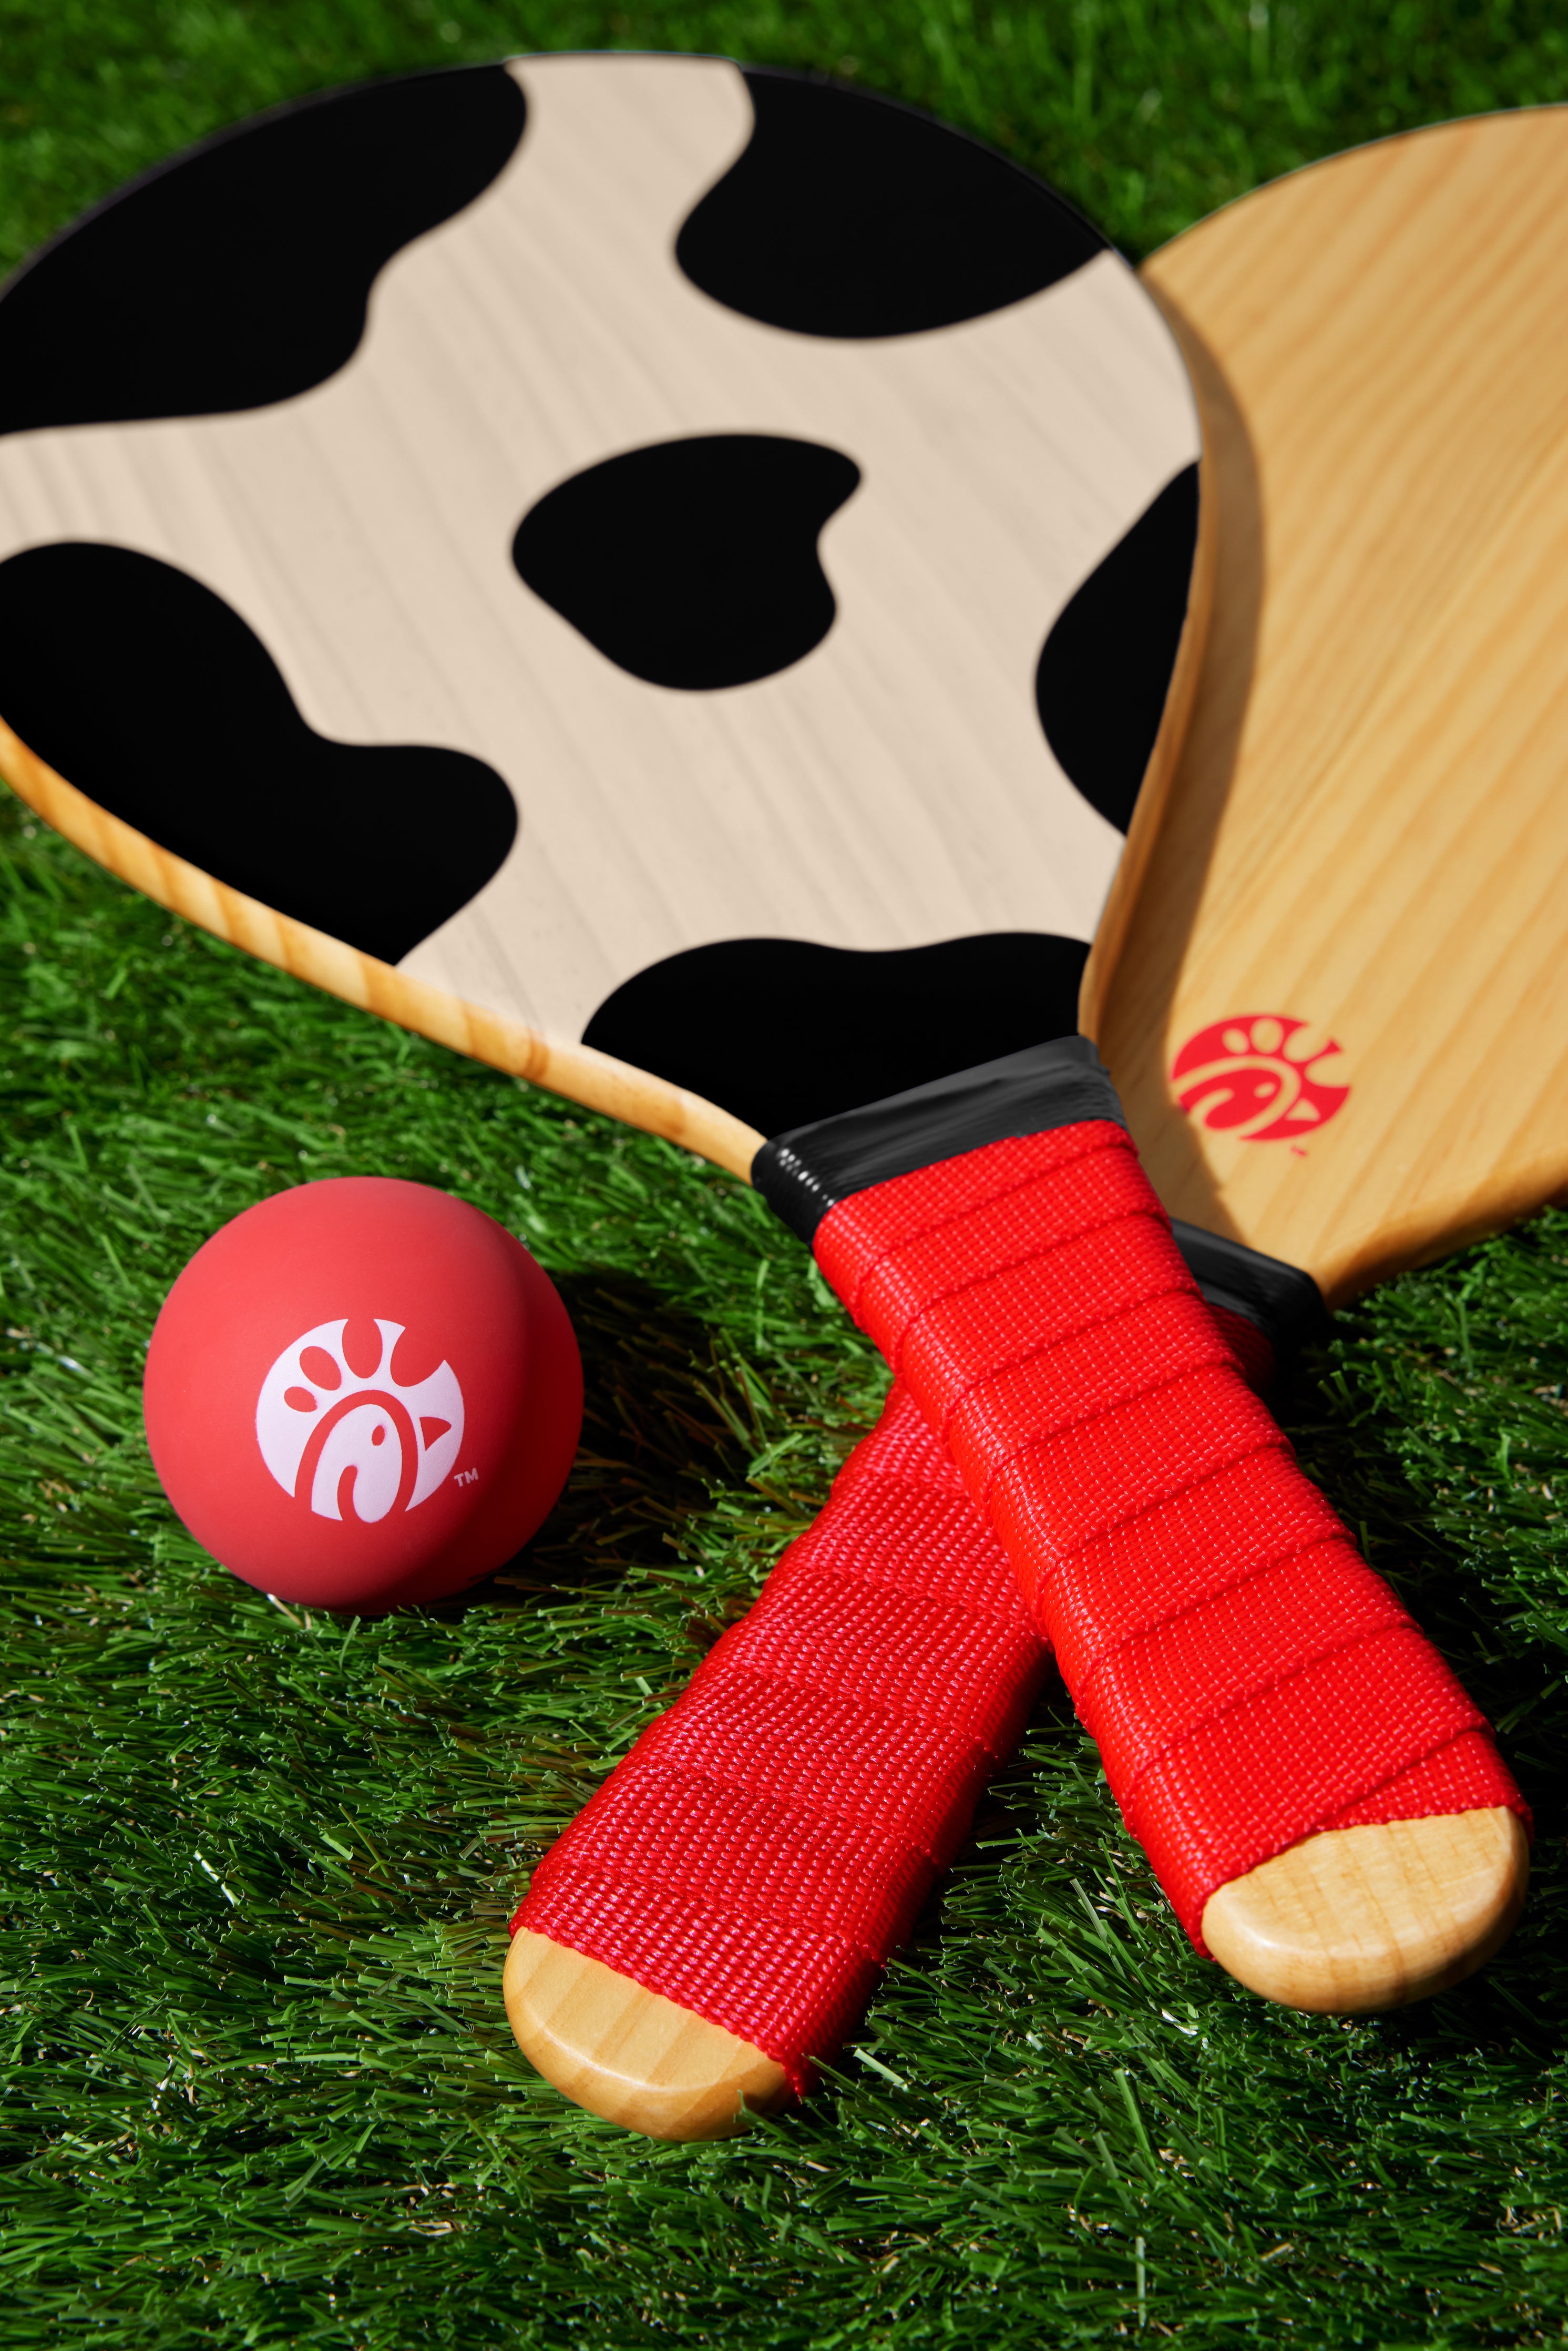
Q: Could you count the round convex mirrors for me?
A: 0